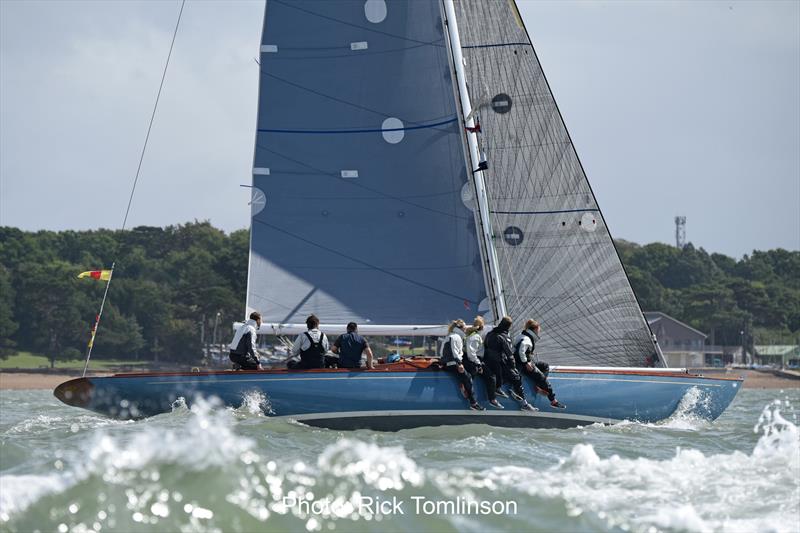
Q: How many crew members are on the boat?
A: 7